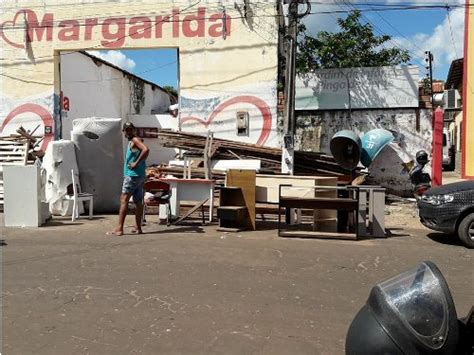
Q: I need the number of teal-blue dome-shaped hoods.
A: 2